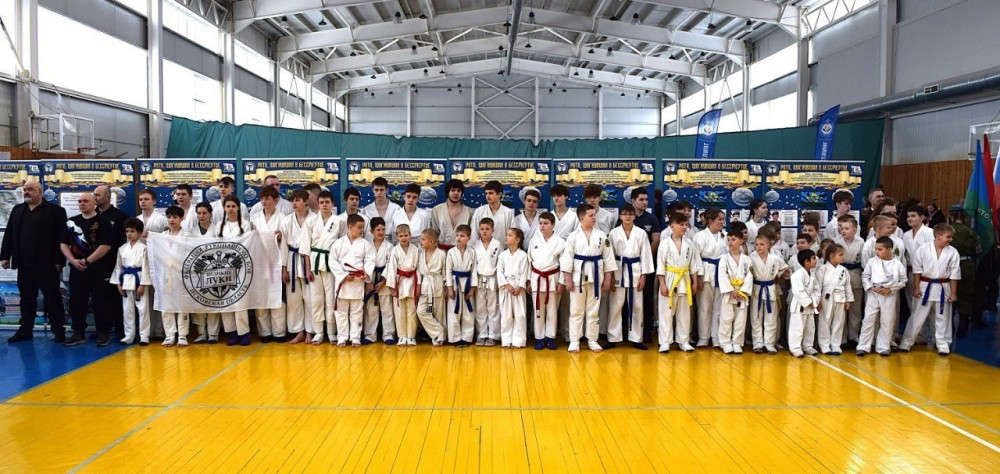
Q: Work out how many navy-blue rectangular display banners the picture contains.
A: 9